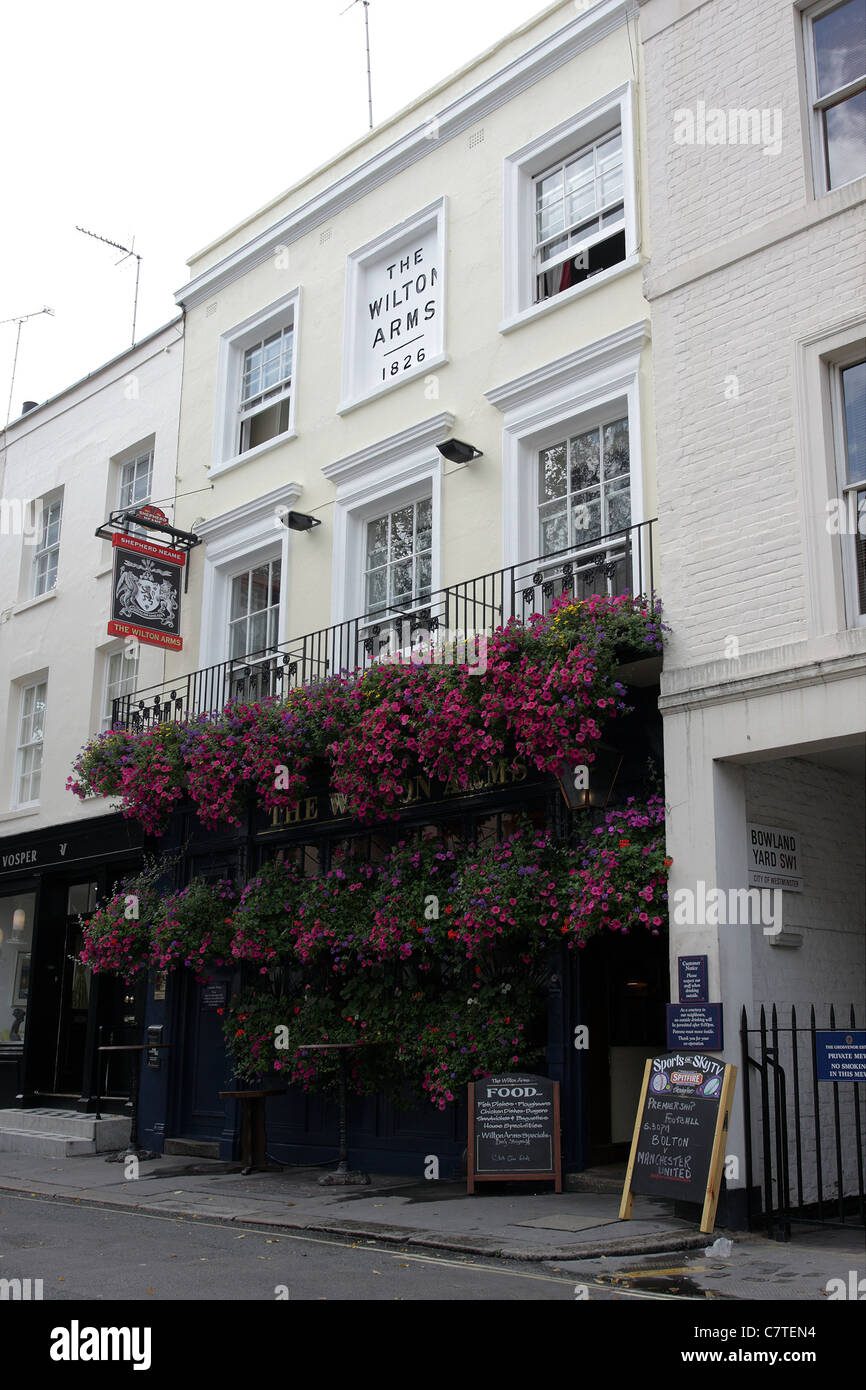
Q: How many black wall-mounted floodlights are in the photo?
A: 2